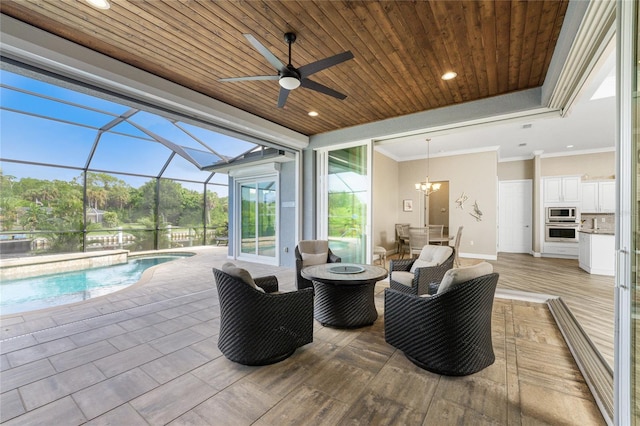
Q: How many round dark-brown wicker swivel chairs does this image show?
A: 4